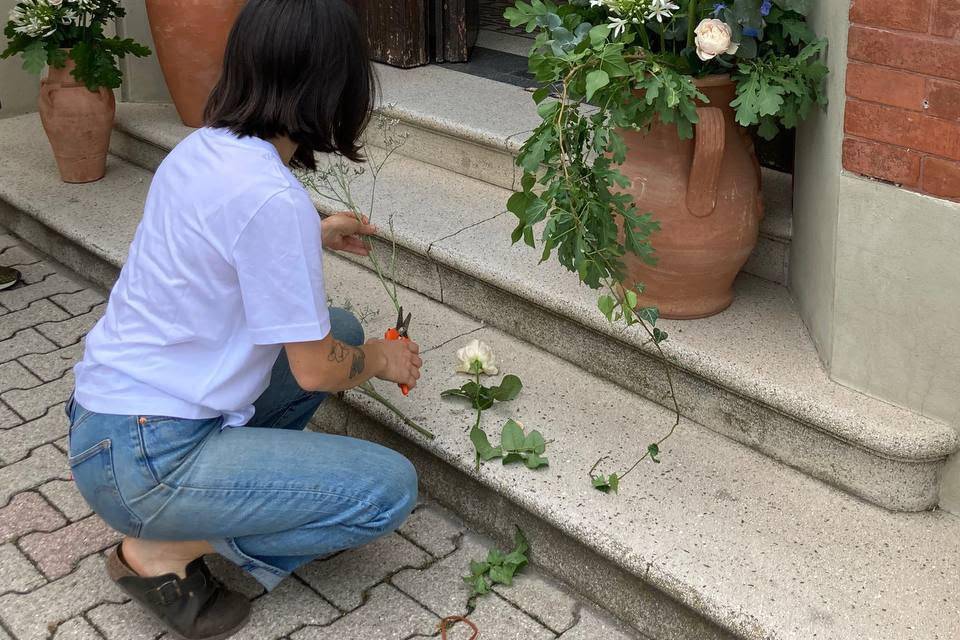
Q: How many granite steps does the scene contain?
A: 3